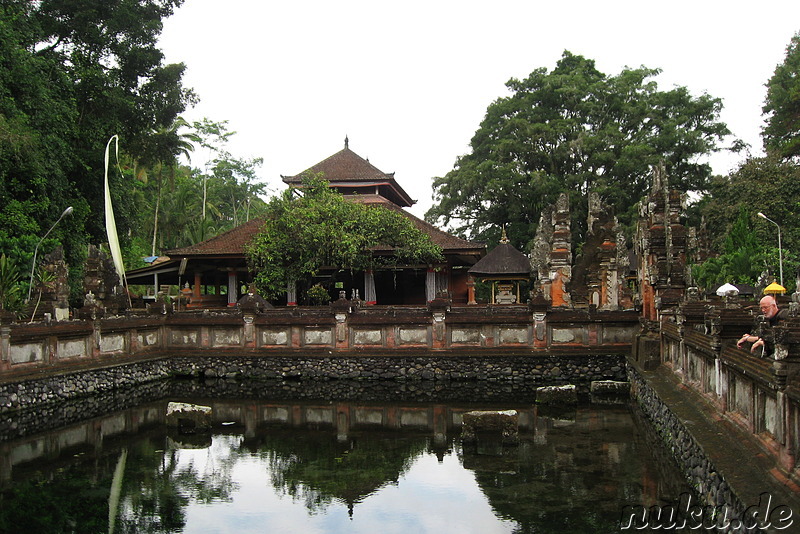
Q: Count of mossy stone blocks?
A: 4